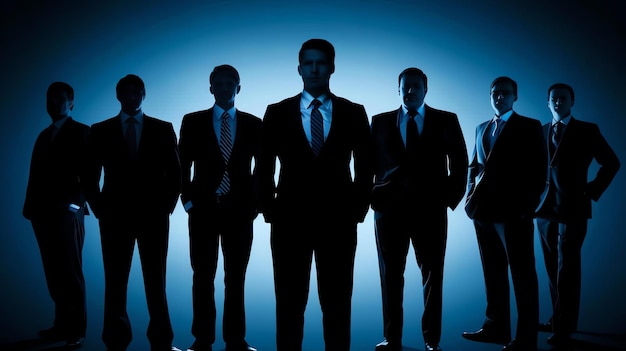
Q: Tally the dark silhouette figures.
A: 7